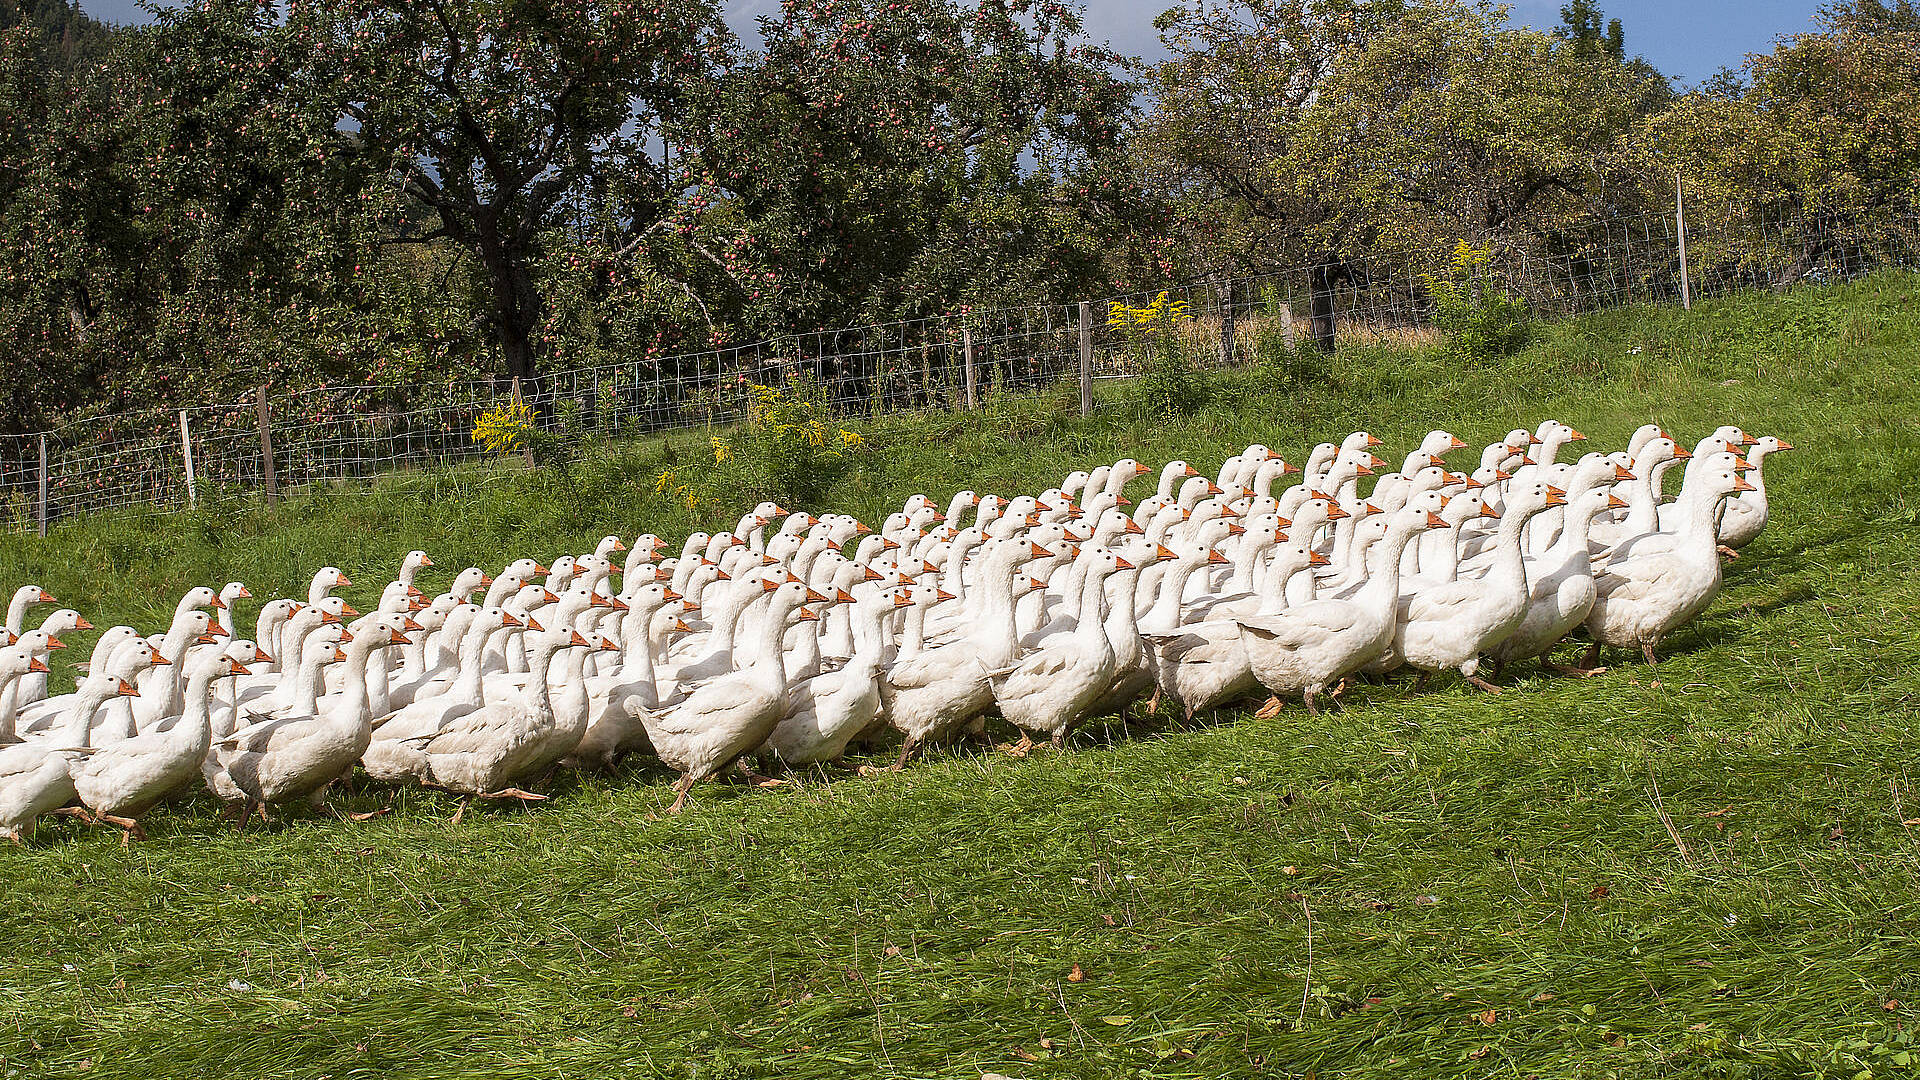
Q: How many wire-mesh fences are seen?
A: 1